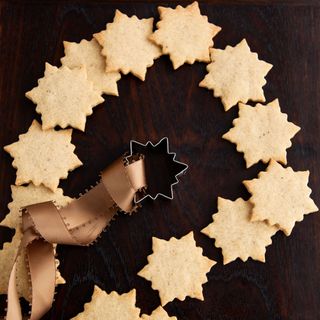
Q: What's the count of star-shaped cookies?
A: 14